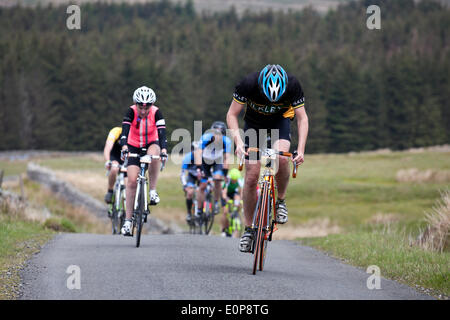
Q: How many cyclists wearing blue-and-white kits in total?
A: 2